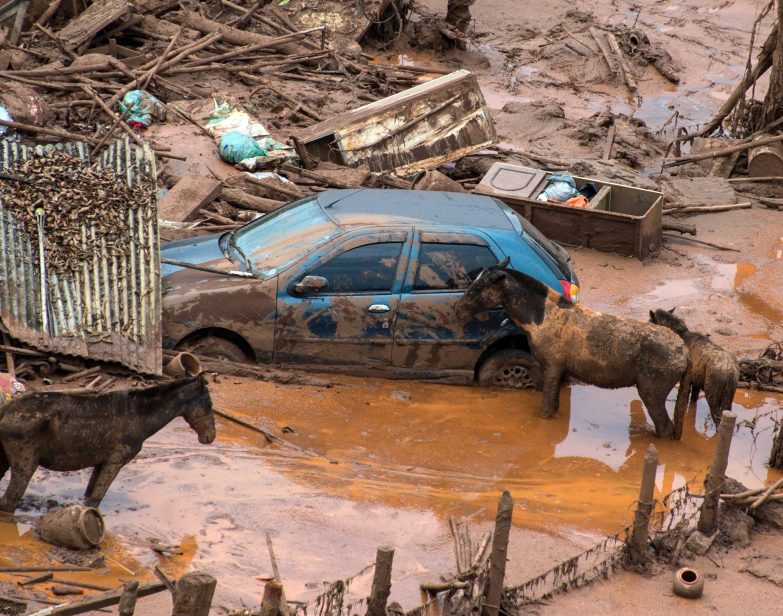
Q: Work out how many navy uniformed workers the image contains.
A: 0